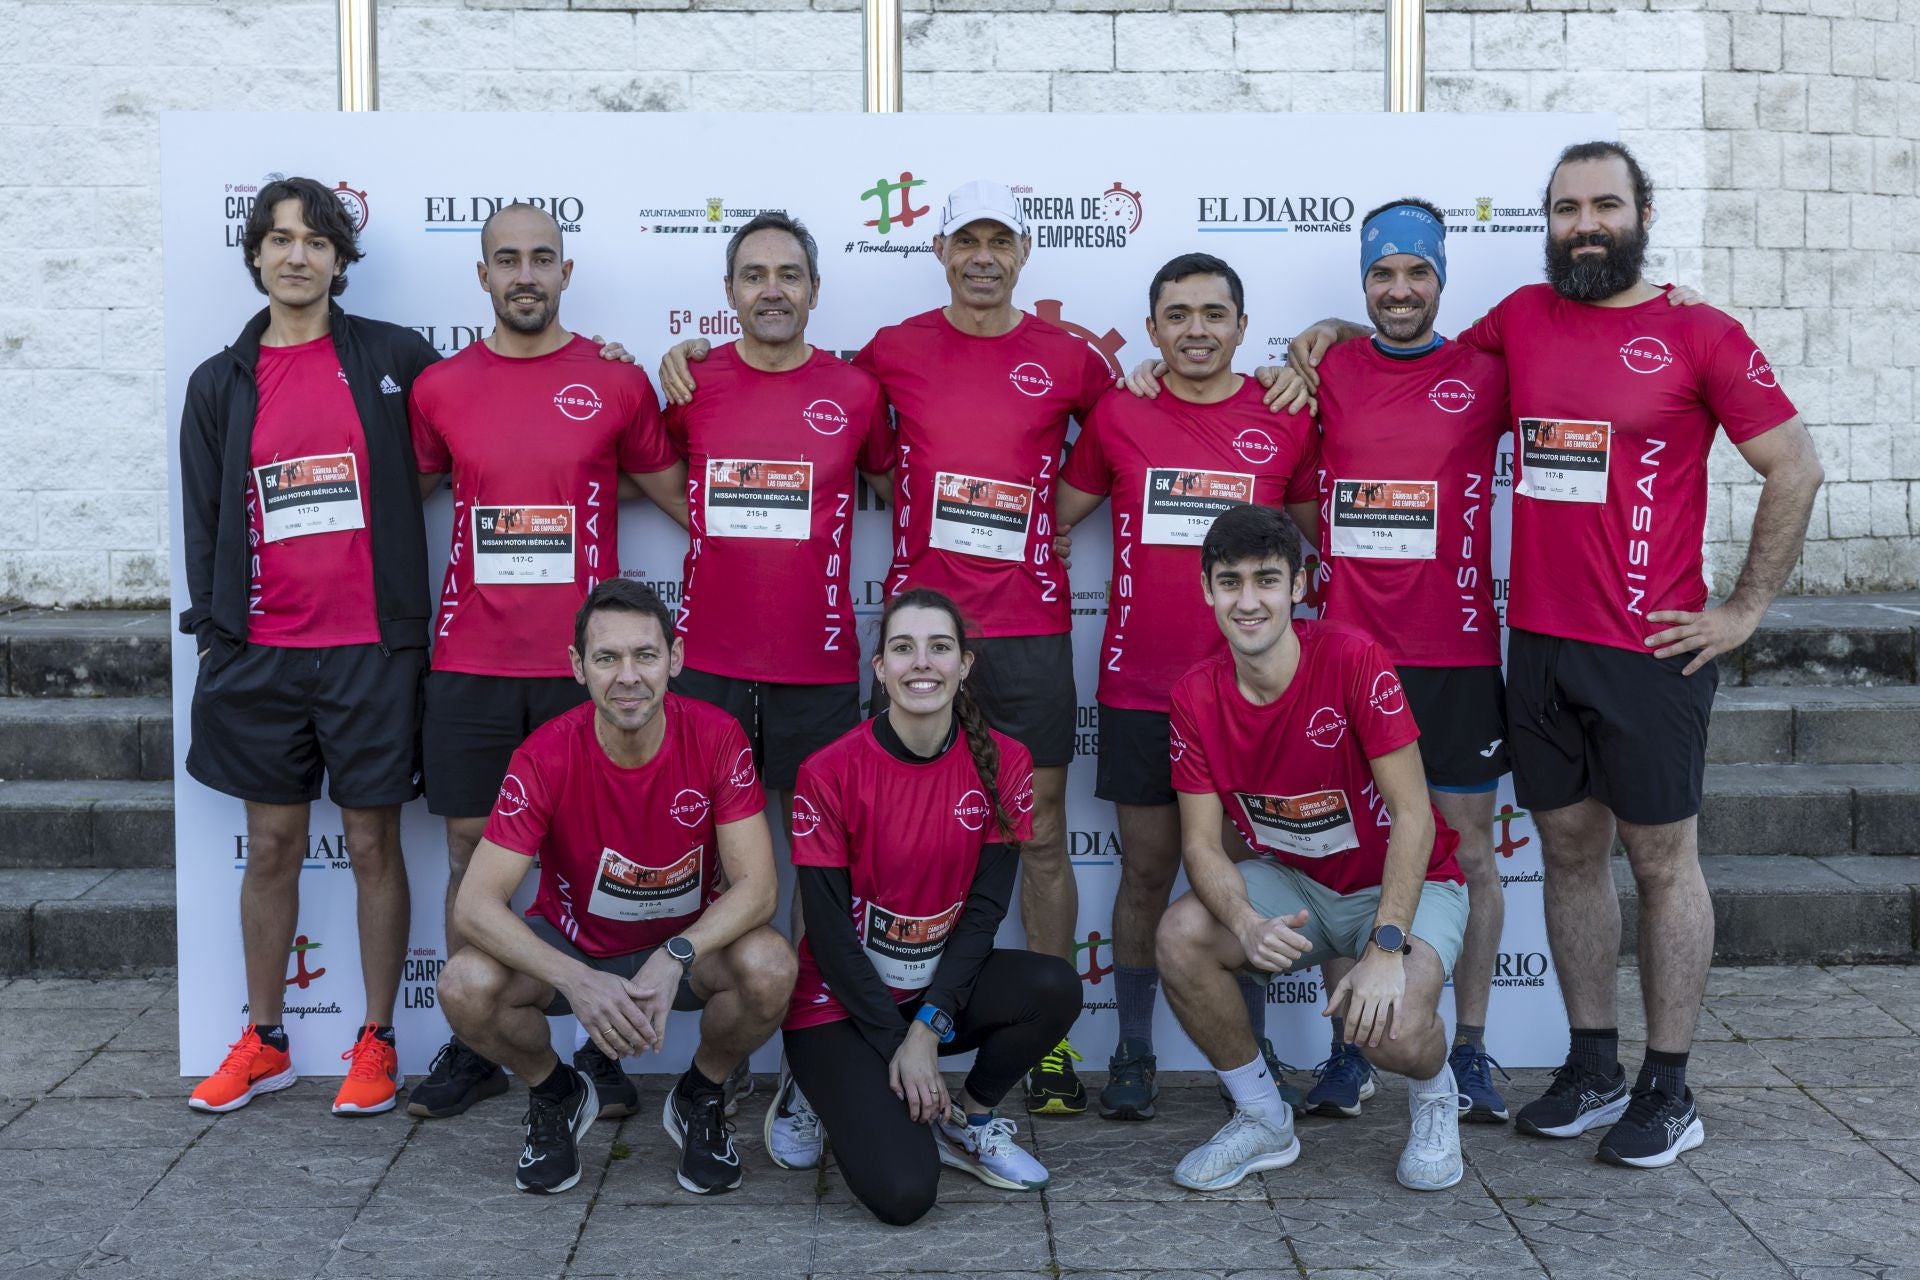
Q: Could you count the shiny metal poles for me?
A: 3